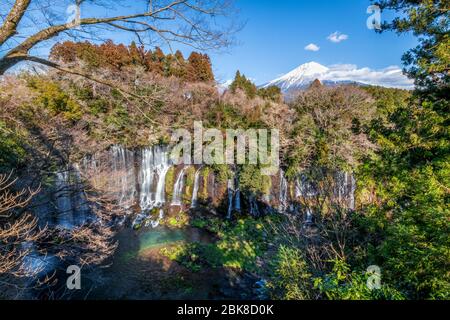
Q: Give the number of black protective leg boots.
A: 0